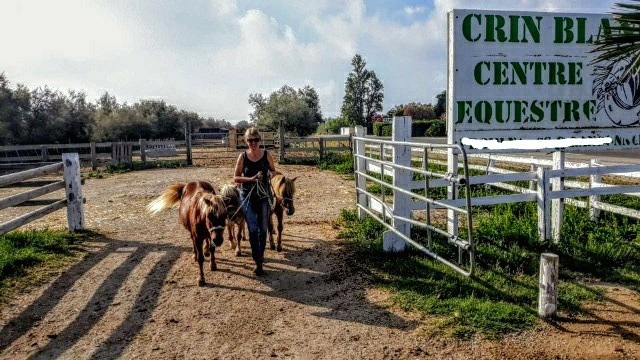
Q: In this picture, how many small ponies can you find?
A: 3